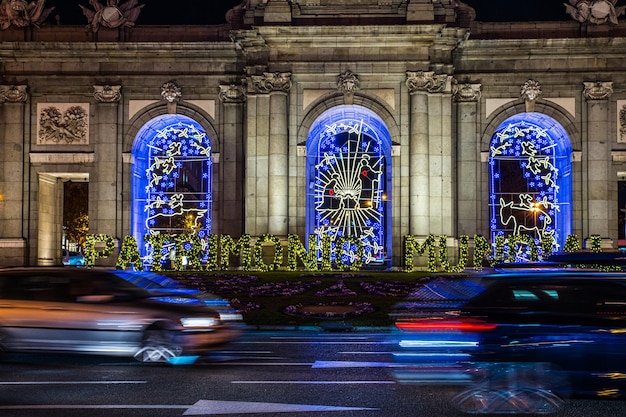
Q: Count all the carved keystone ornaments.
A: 3